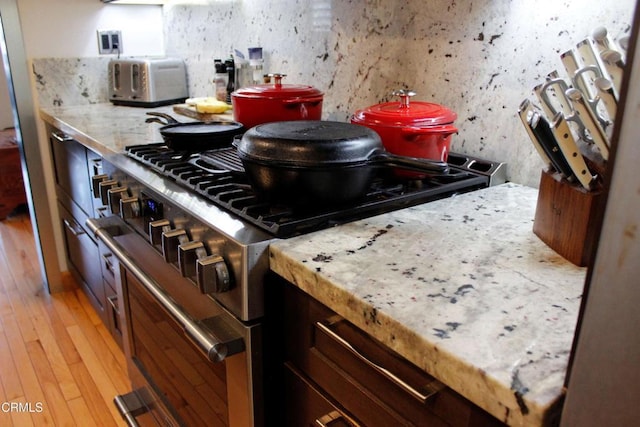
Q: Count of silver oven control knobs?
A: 8